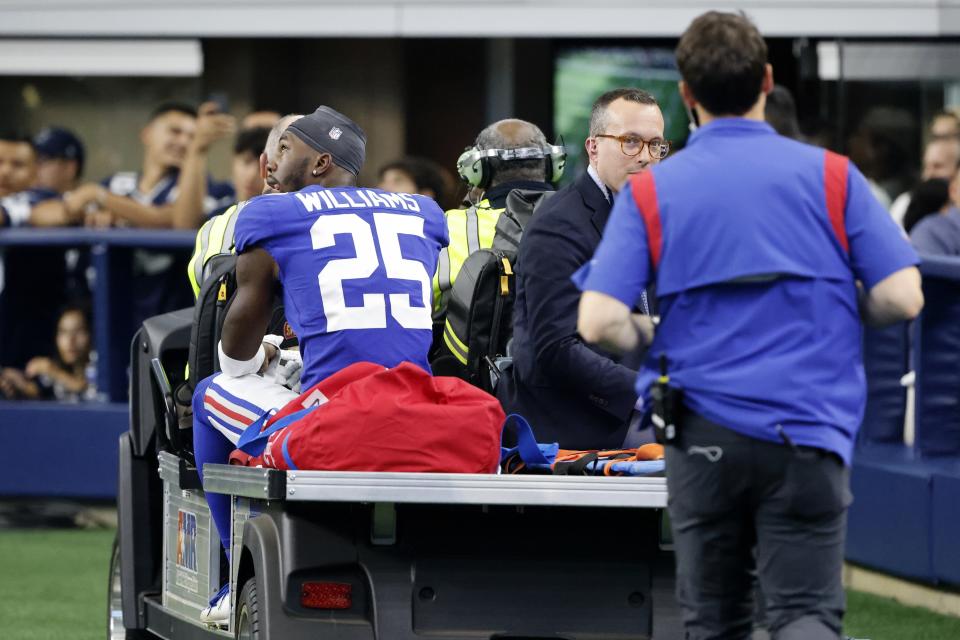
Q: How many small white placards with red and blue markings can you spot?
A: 1